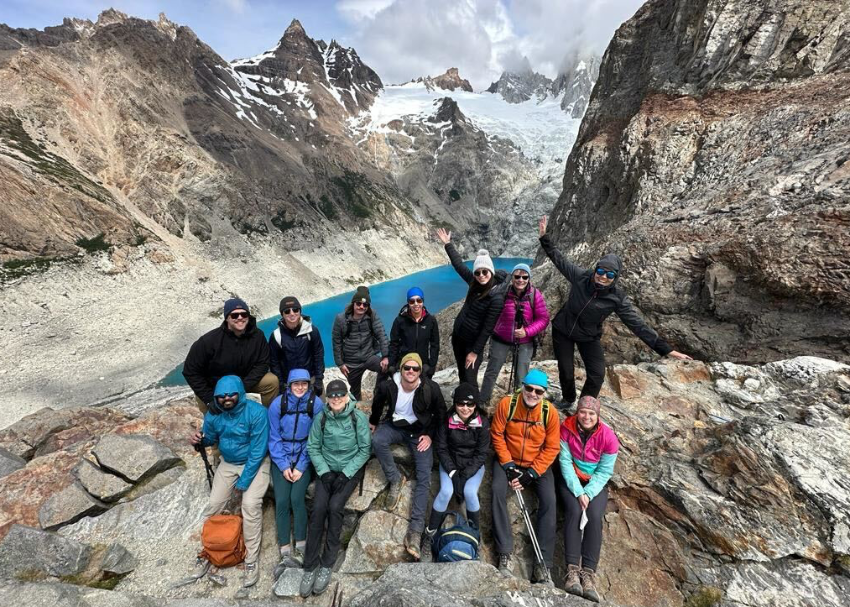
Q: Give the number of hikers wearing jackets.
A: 14